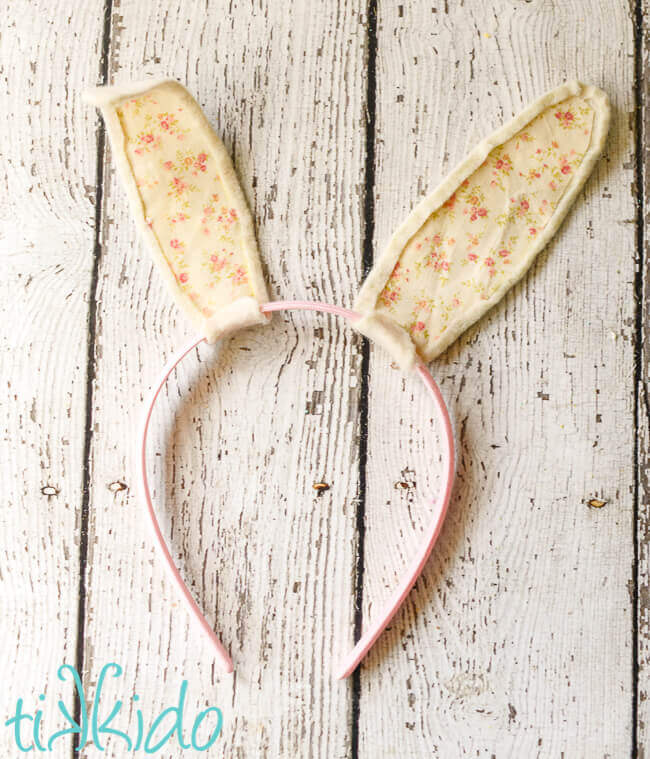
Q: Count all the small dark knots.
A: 5